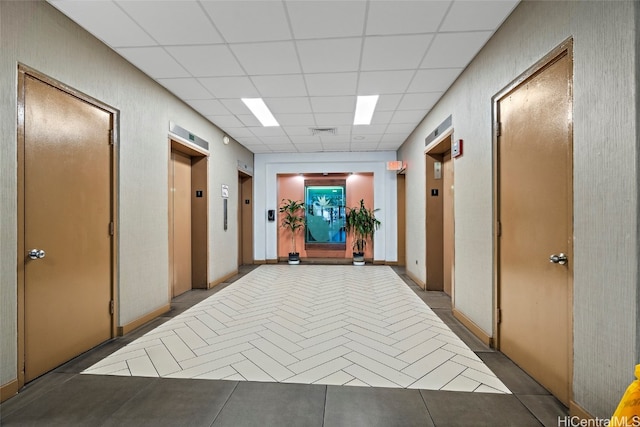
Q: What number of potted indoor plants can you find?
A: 2